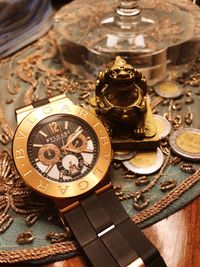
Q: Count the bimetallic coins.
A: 5